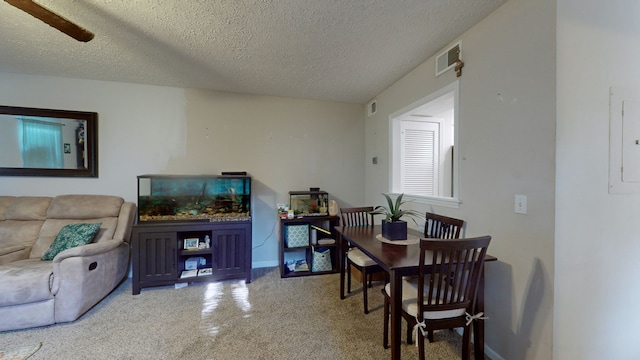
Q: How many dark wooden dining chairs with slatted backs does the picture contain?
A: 3